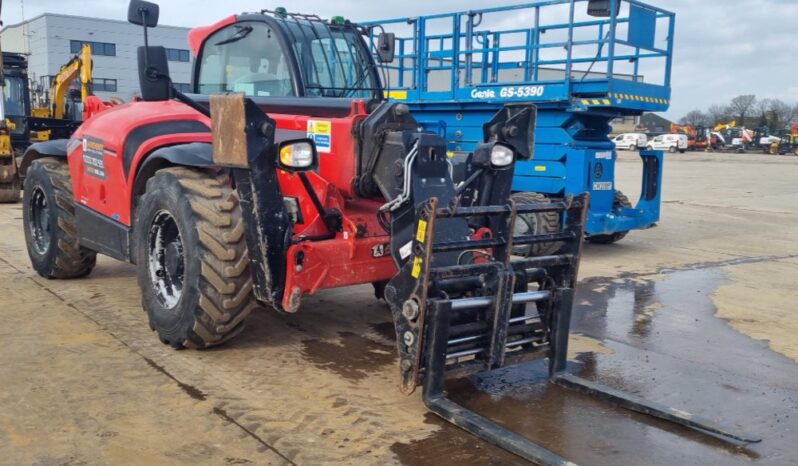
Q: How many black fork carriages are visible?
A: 1